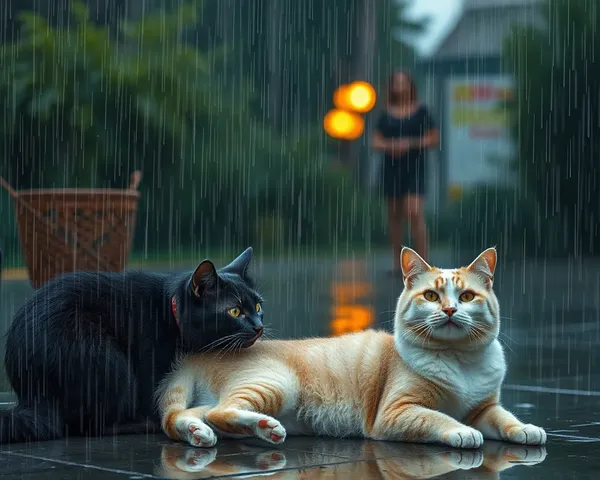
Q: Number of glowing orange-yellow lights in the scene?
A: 2